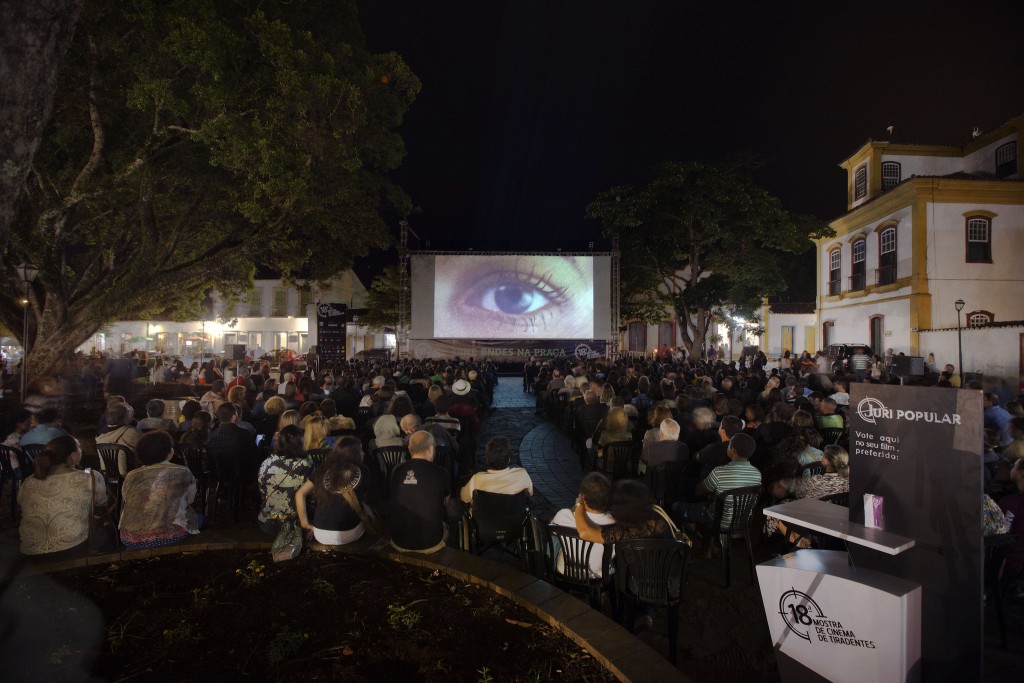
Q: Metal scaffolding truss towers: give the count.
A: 2